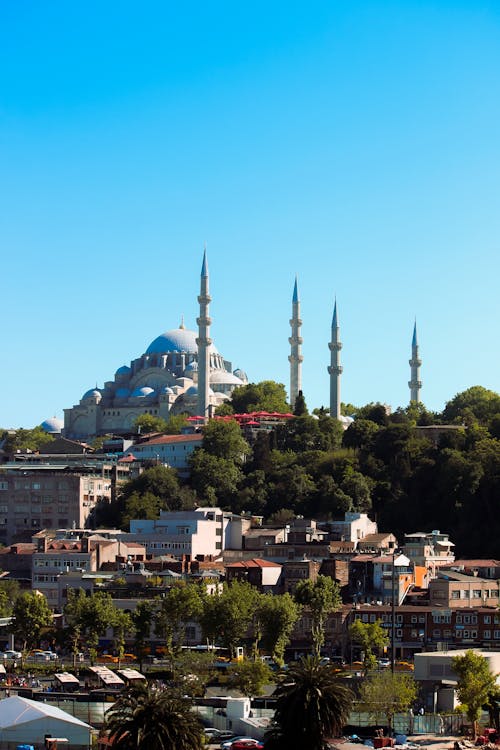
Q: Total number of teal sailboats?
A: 0